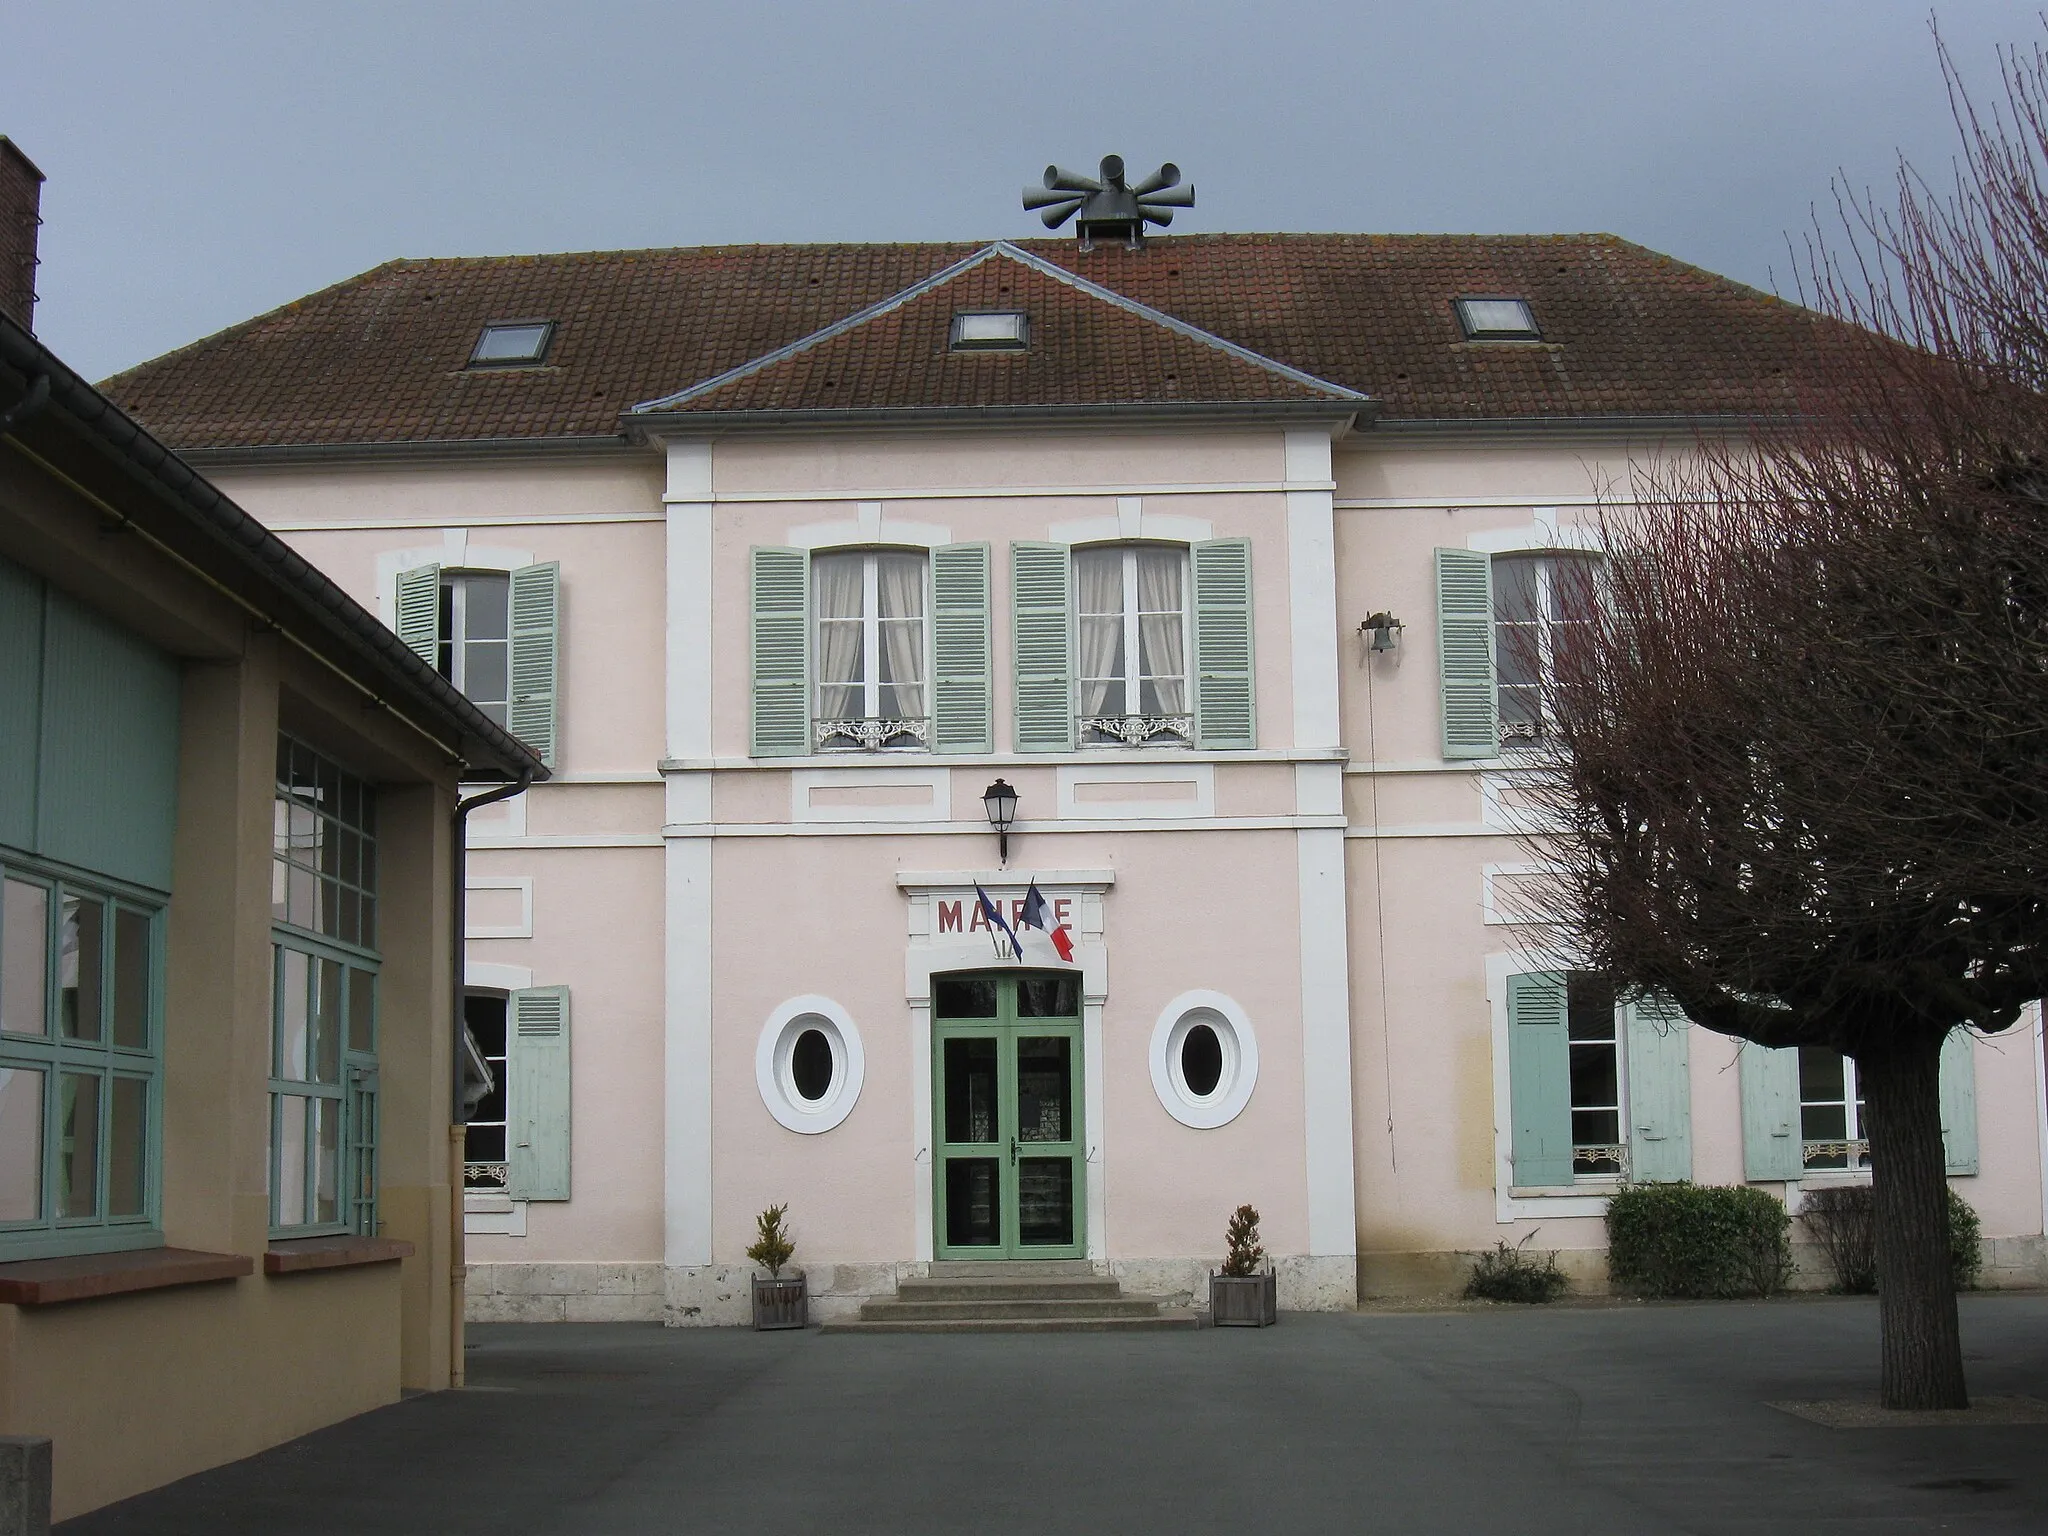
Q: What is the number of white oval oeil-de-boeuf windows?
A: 2